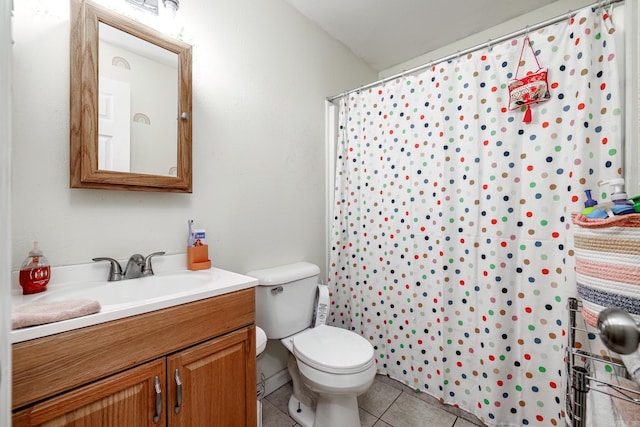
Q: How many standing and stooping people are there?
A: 0